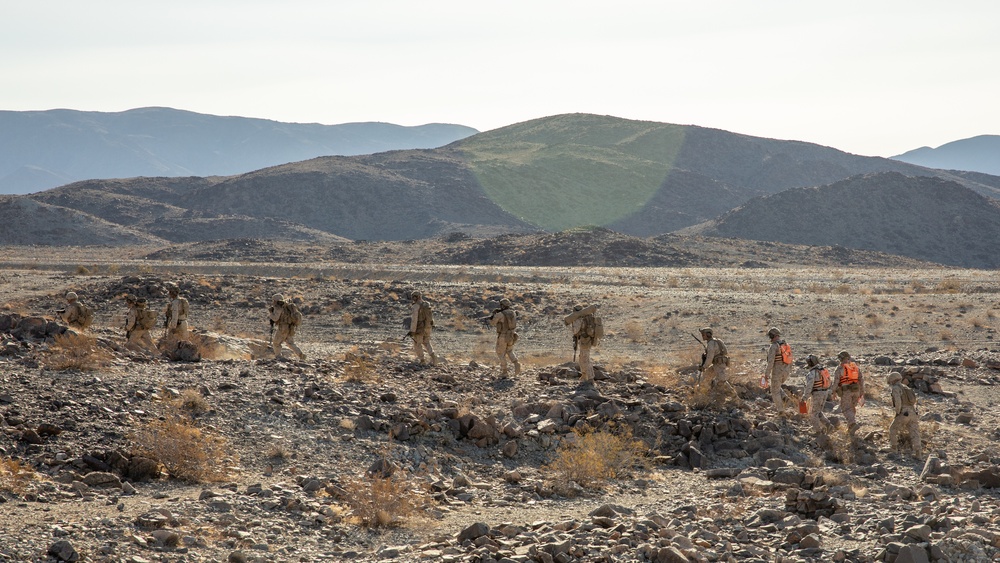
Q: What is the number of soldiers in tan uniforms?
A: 12